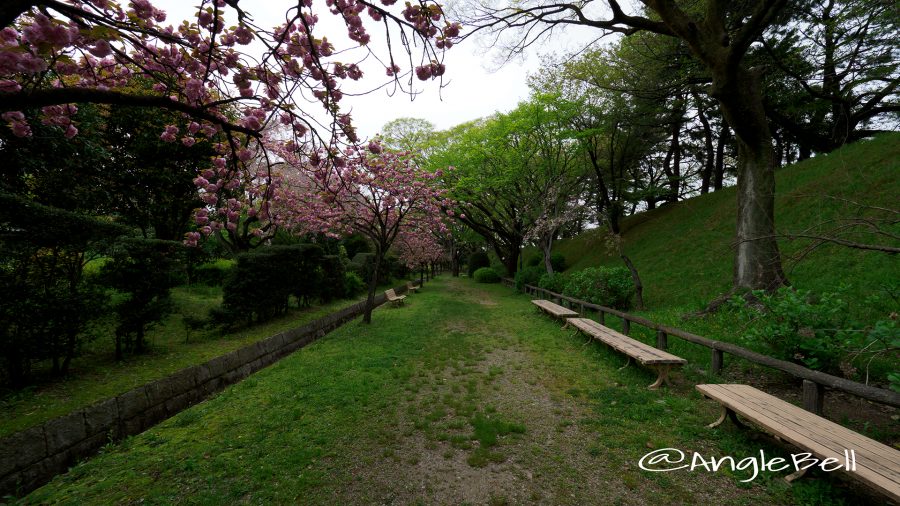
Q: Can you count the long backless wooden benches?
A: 3